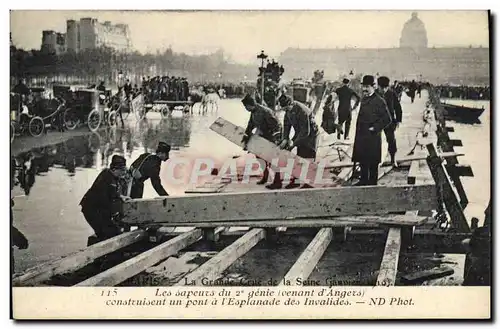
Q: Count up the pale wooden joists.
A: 5